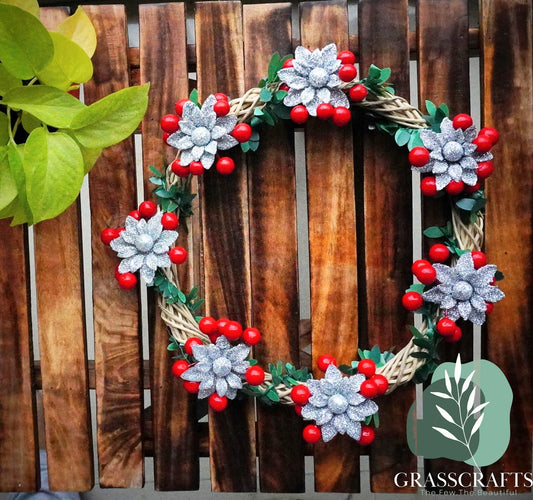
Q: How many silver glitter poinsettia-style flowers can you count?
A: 7